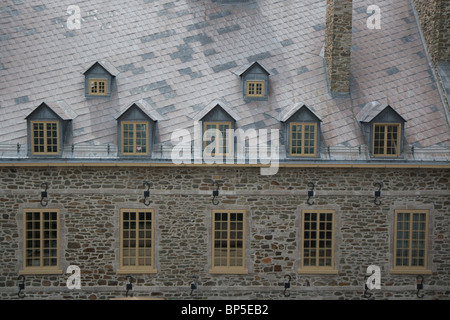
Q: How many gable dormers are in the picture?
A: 7